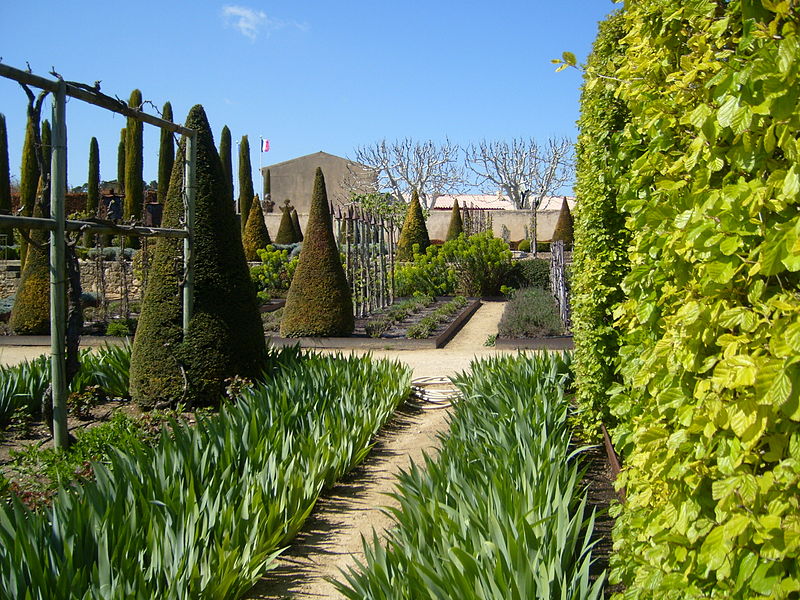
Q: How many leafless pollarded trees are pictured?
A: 2